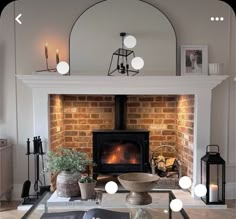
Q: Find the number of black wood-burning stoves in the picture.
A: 1